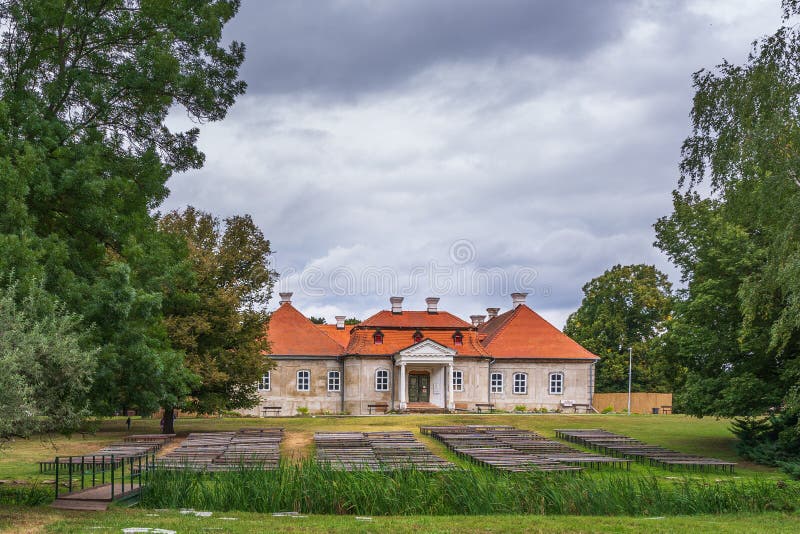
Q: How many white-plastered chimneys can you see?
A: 7